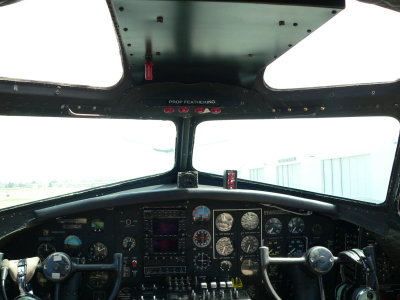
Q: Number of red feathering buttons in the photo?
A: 4